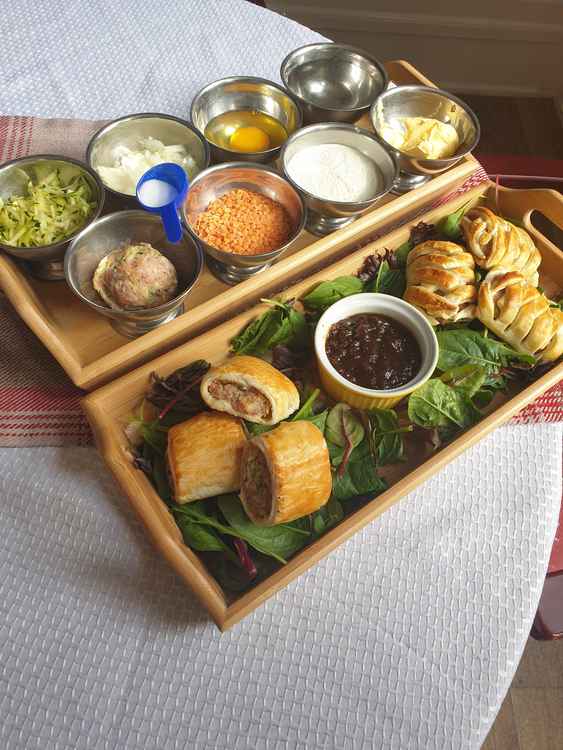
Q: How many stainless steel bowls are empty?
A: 1